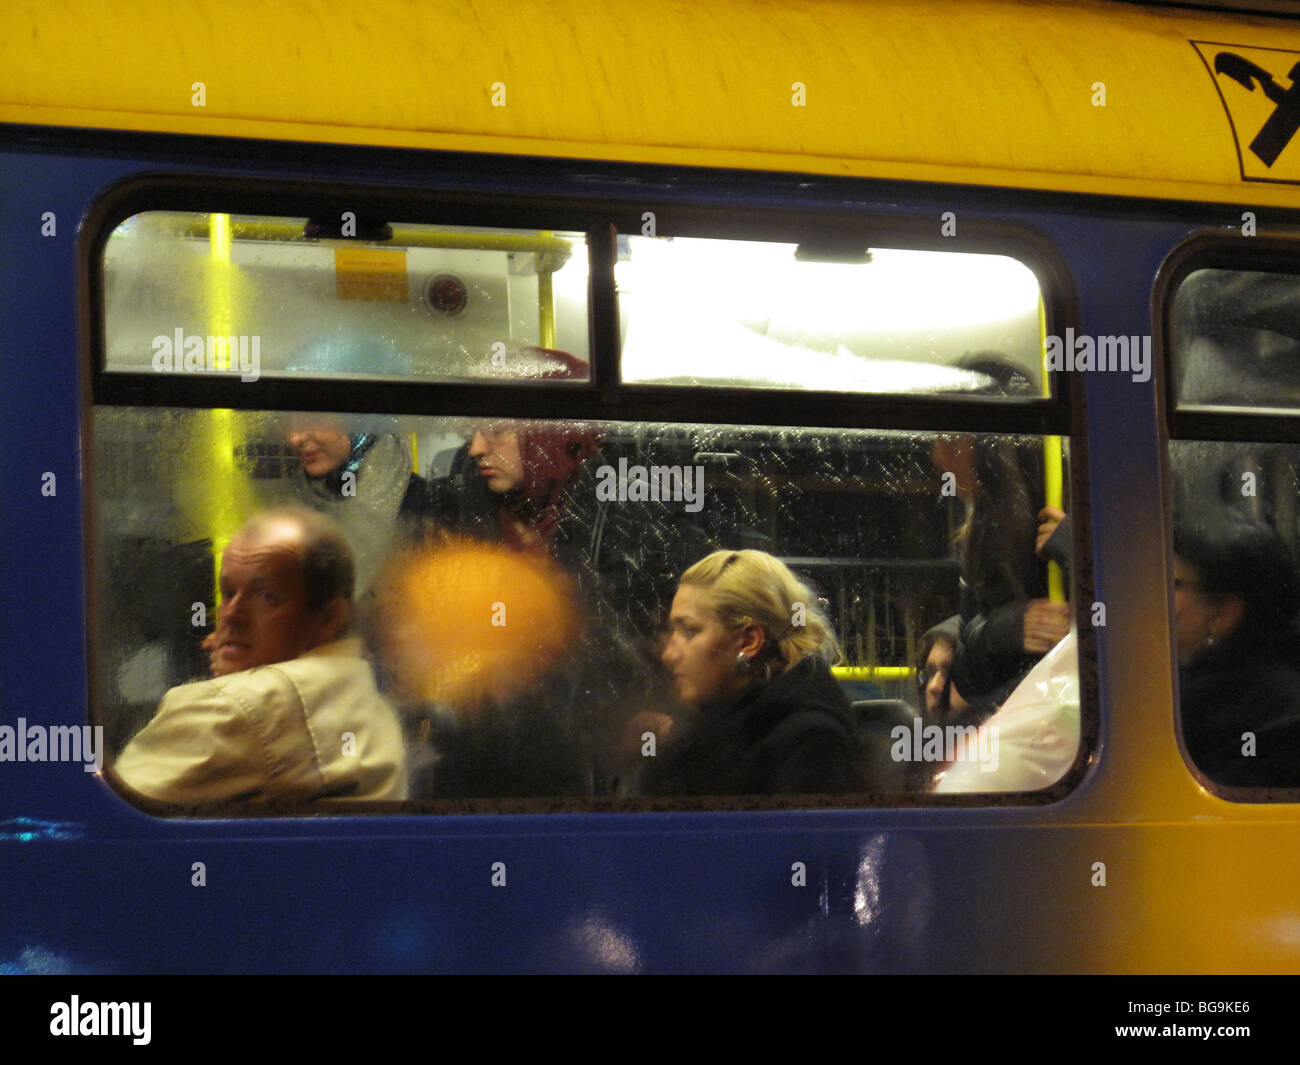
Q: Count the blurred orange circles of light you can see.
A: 1